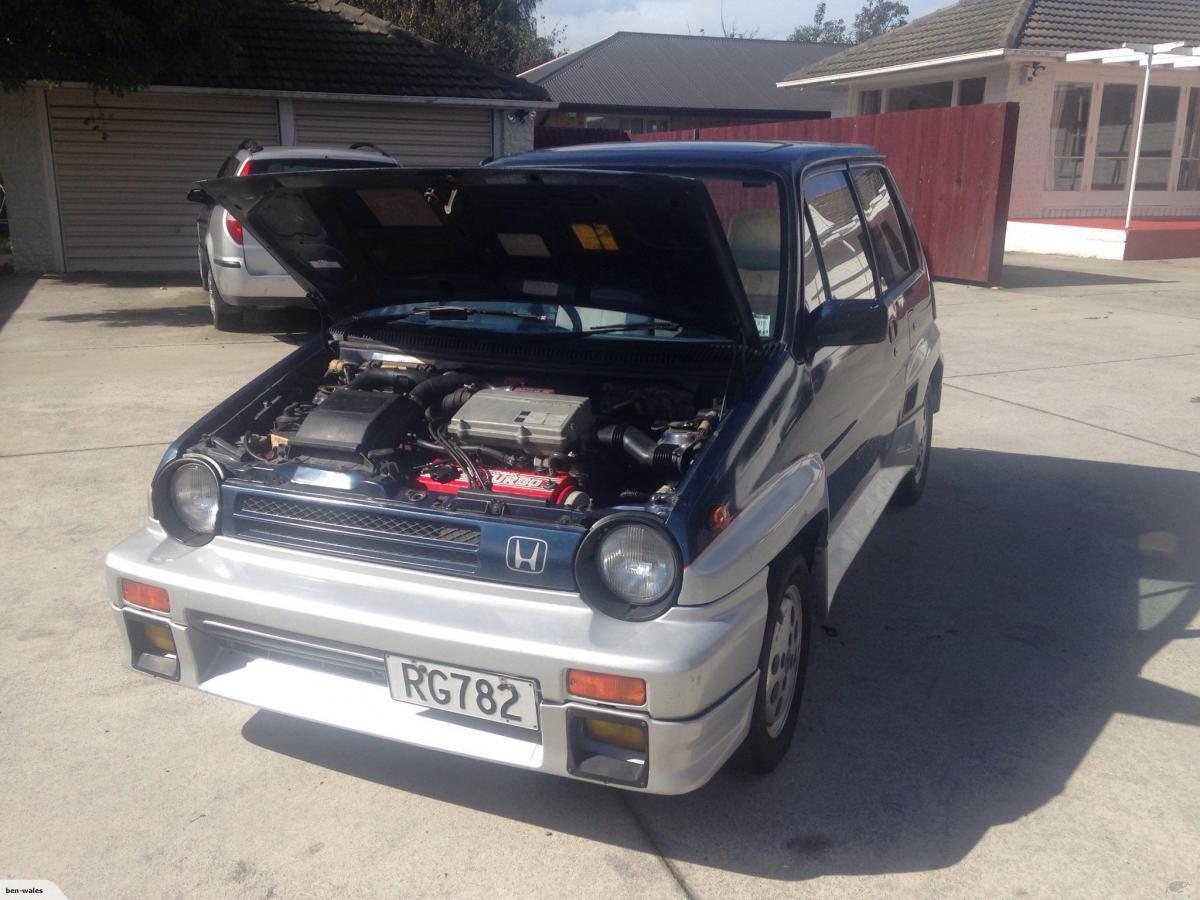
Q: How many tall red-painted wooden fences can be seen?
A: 1